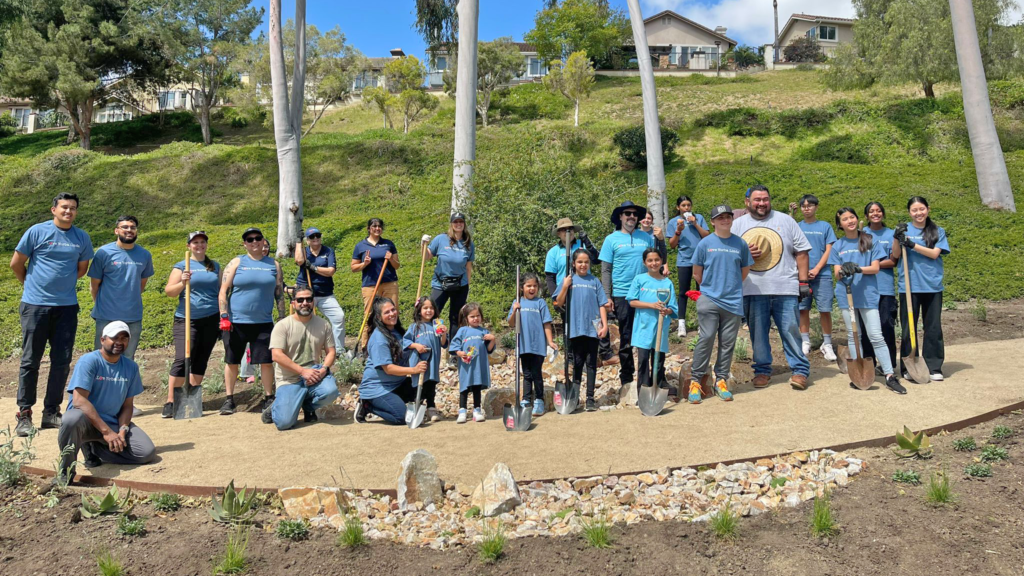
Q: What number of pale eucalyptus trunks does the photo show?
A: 4